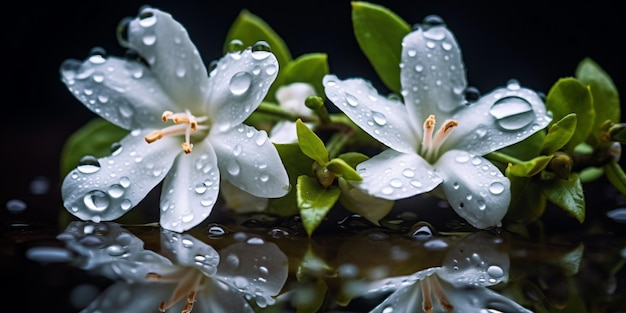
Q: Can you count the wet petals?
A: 11